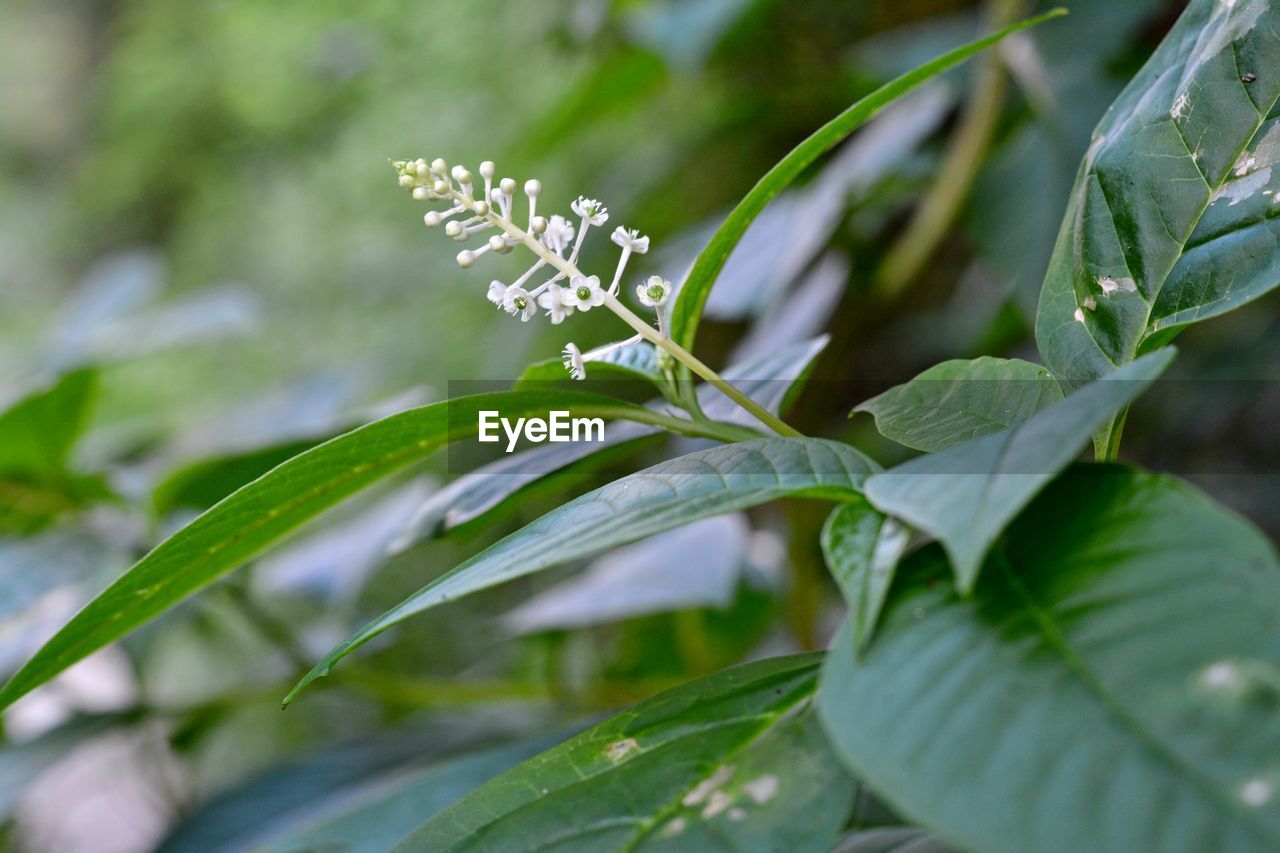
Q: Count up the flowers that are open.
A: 9